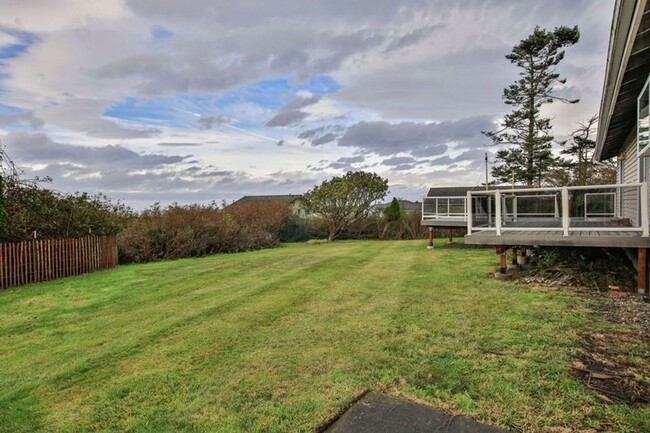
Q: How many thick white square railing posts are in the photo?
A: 4